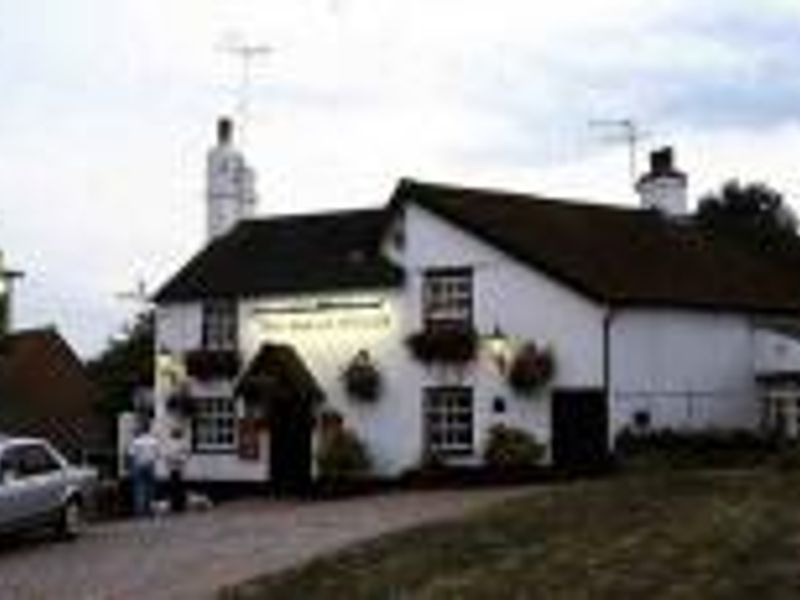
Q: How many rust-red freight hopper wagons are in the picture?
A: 0